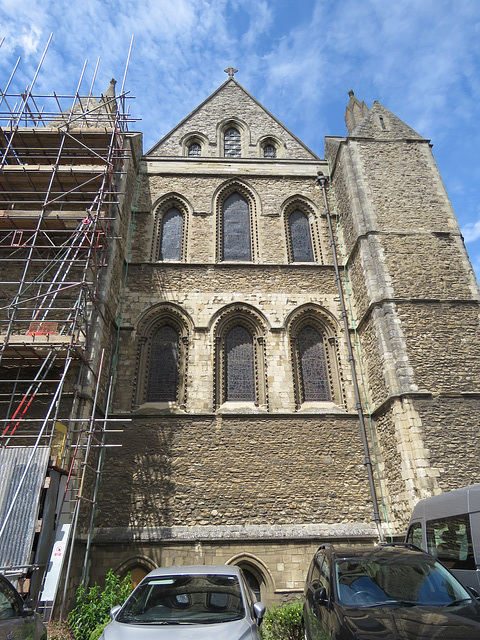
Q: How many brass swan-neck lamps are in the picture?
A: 0